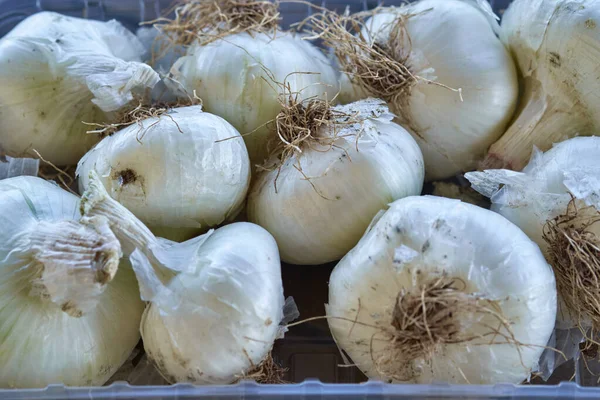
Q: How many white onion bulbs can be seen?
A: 10